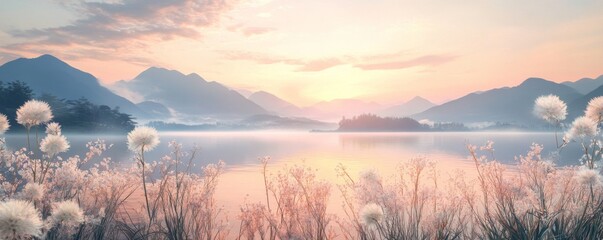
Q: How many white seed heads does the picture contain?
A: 13